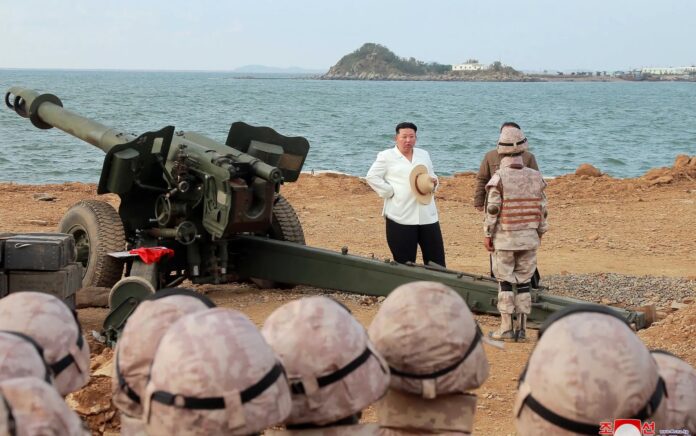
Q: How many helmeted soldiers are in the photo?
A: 10